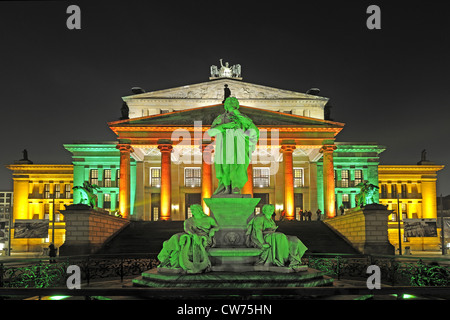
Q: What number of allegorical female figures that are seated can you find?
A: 2